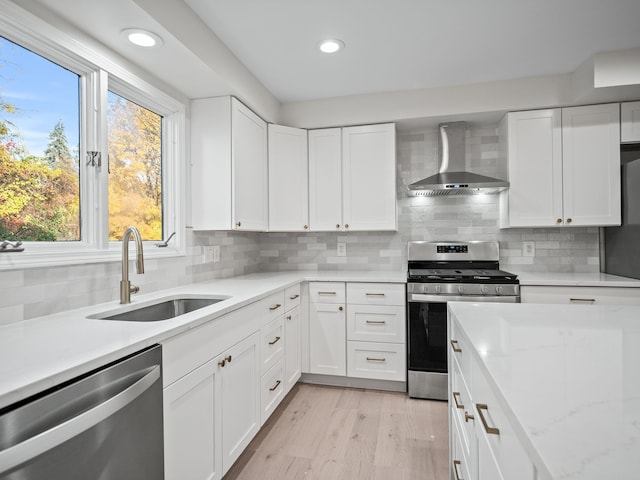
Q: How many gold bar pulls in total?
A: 13